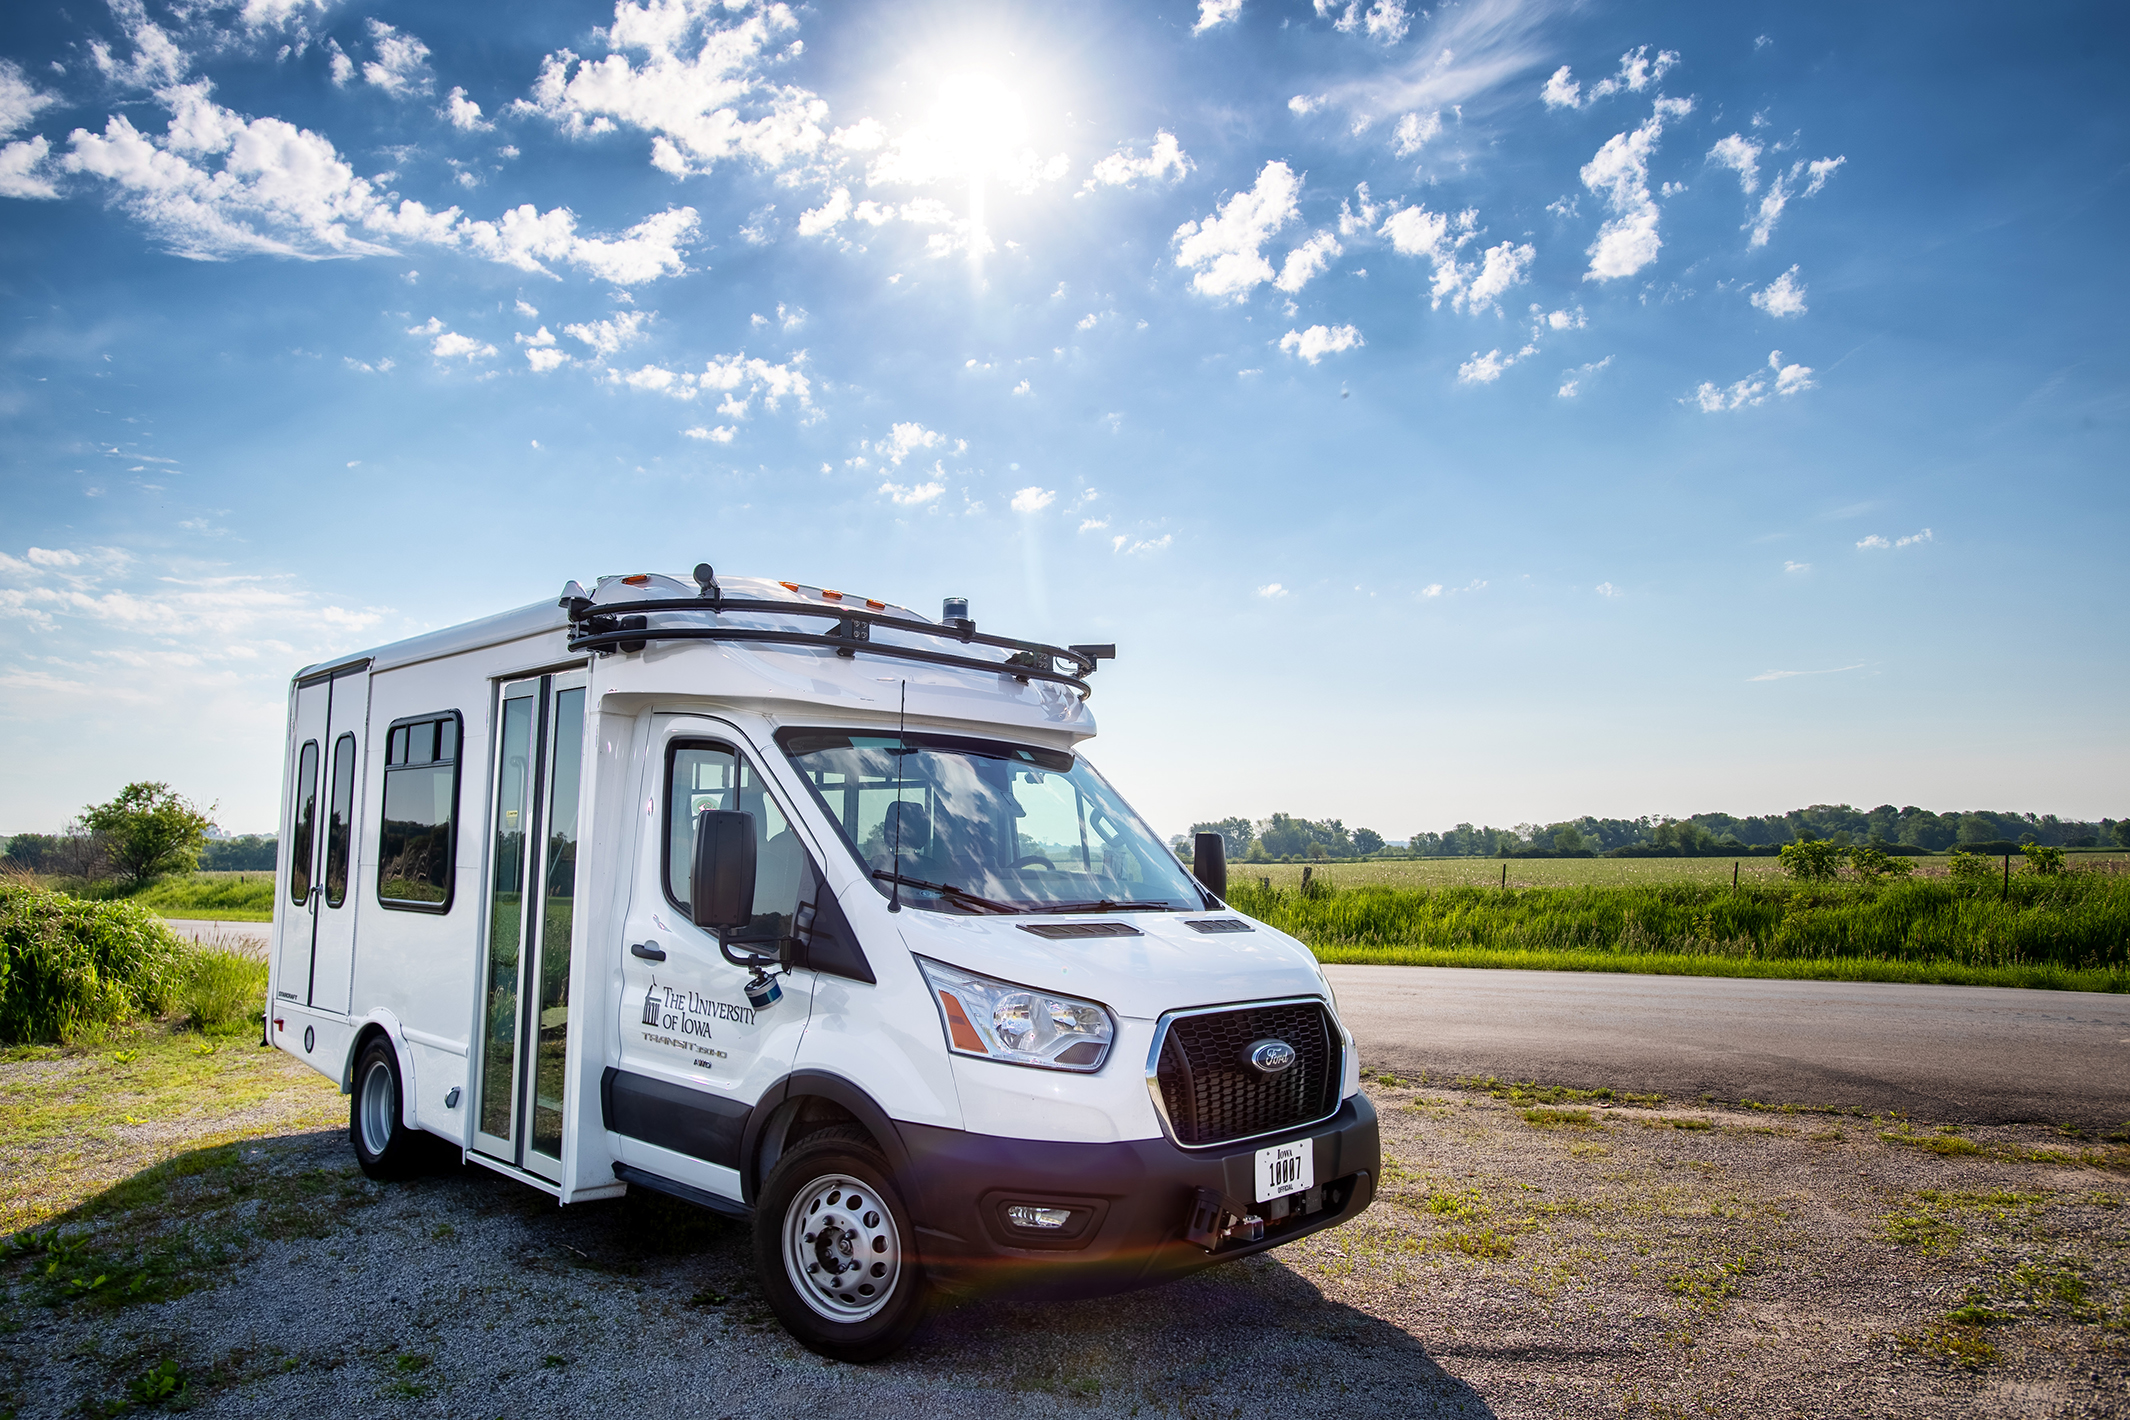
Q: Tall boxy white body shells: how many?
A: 1